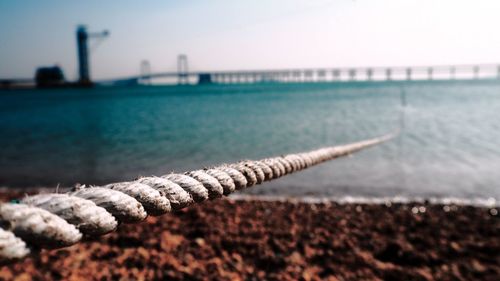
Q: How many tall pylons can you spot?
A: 2